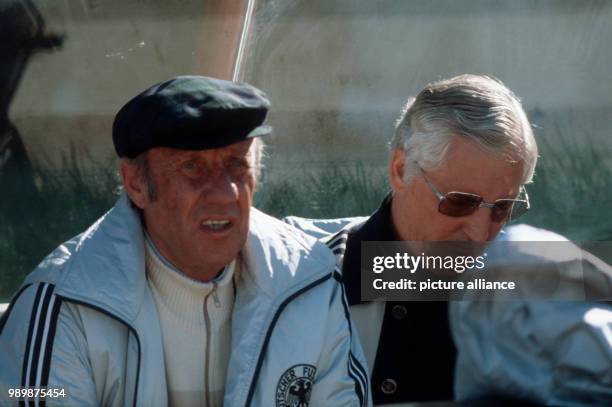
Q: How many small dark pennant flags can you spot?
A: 0